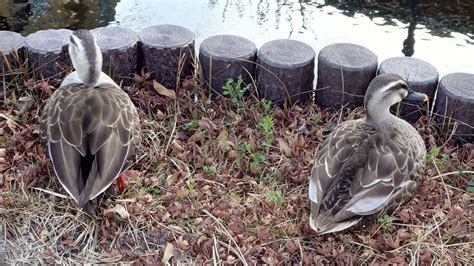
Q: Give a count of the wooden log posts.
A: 9